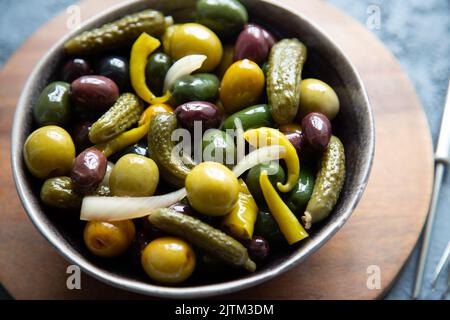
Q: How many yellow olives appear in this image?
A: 8